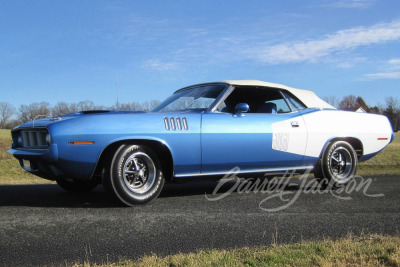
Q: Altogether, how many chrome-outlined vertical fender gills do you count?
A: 4